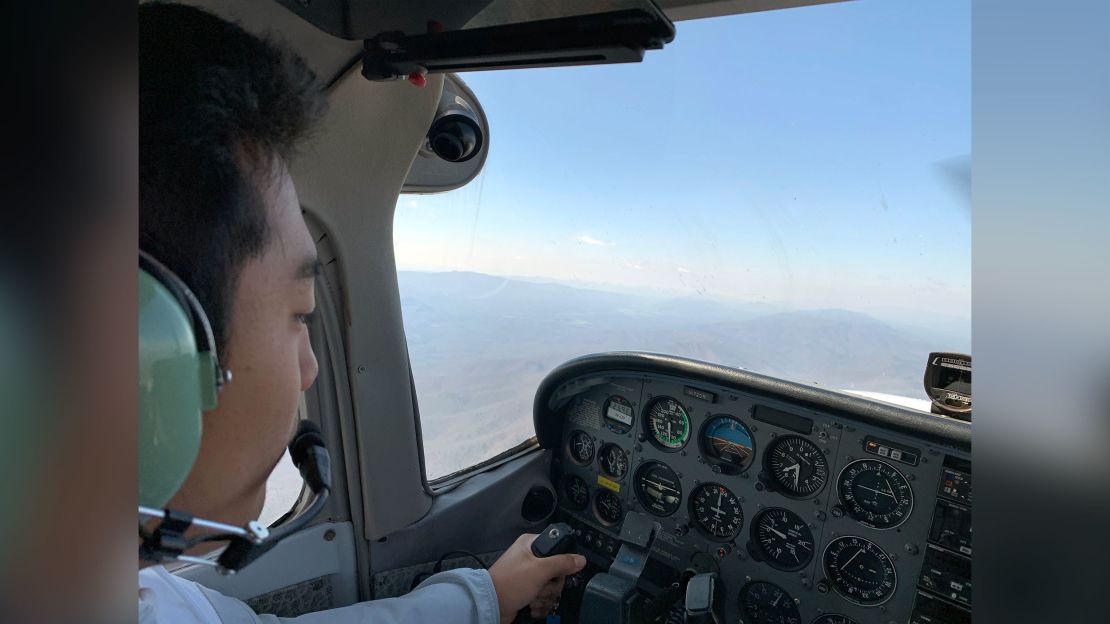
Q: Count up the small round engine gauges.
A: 4